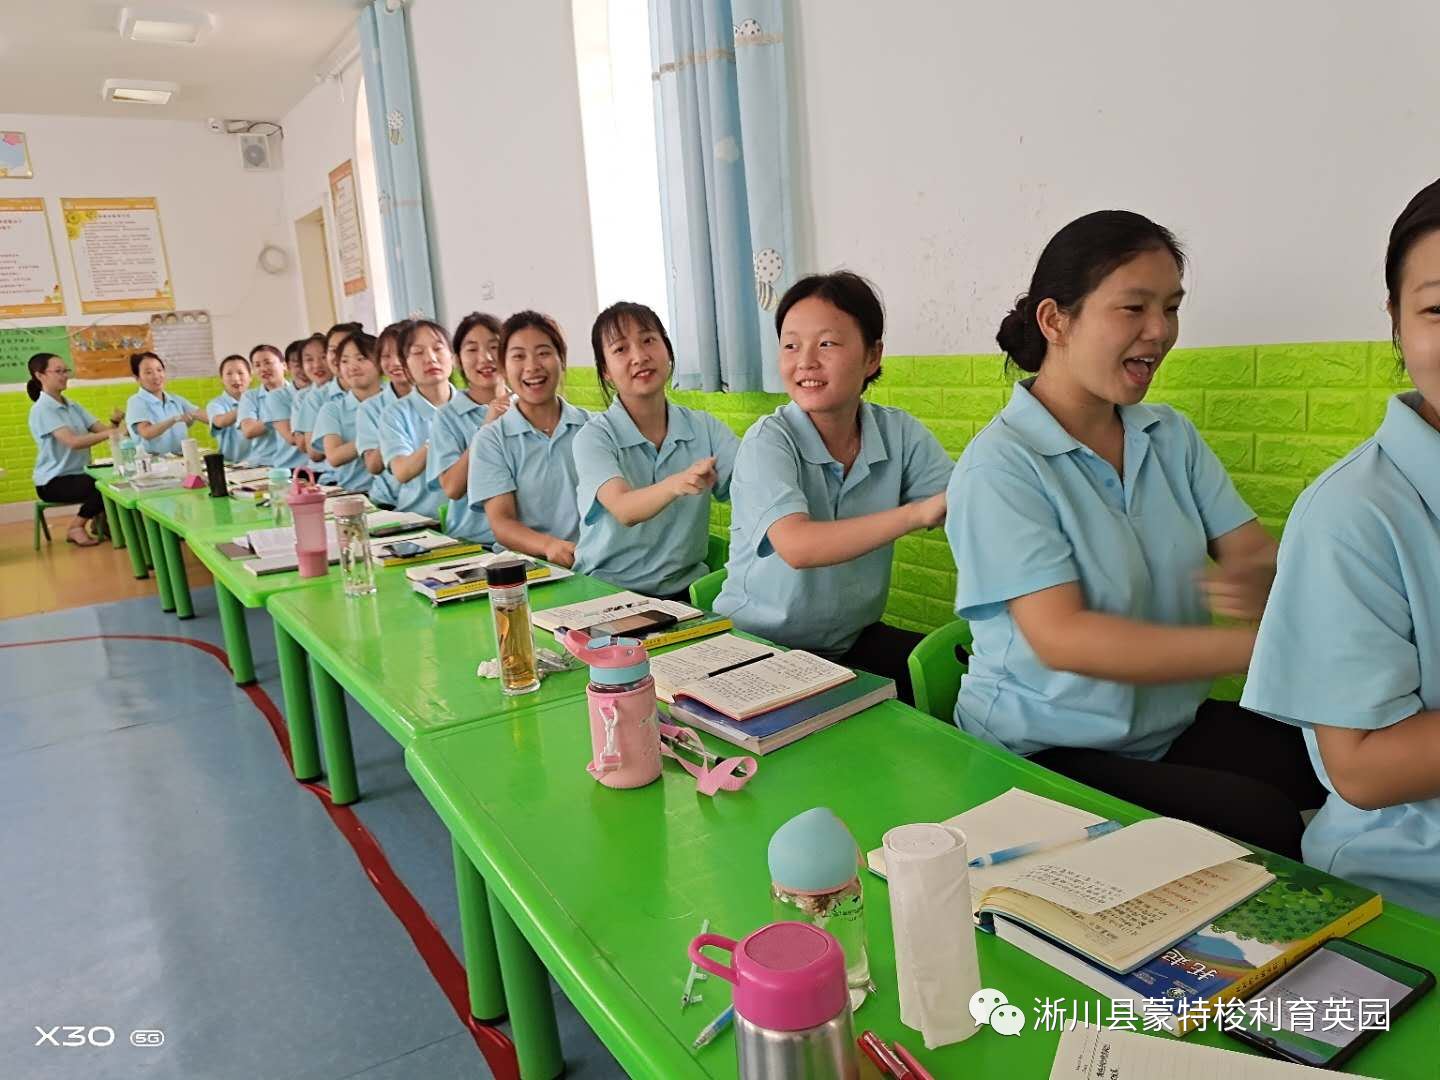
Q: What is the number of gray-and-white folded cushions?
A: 0